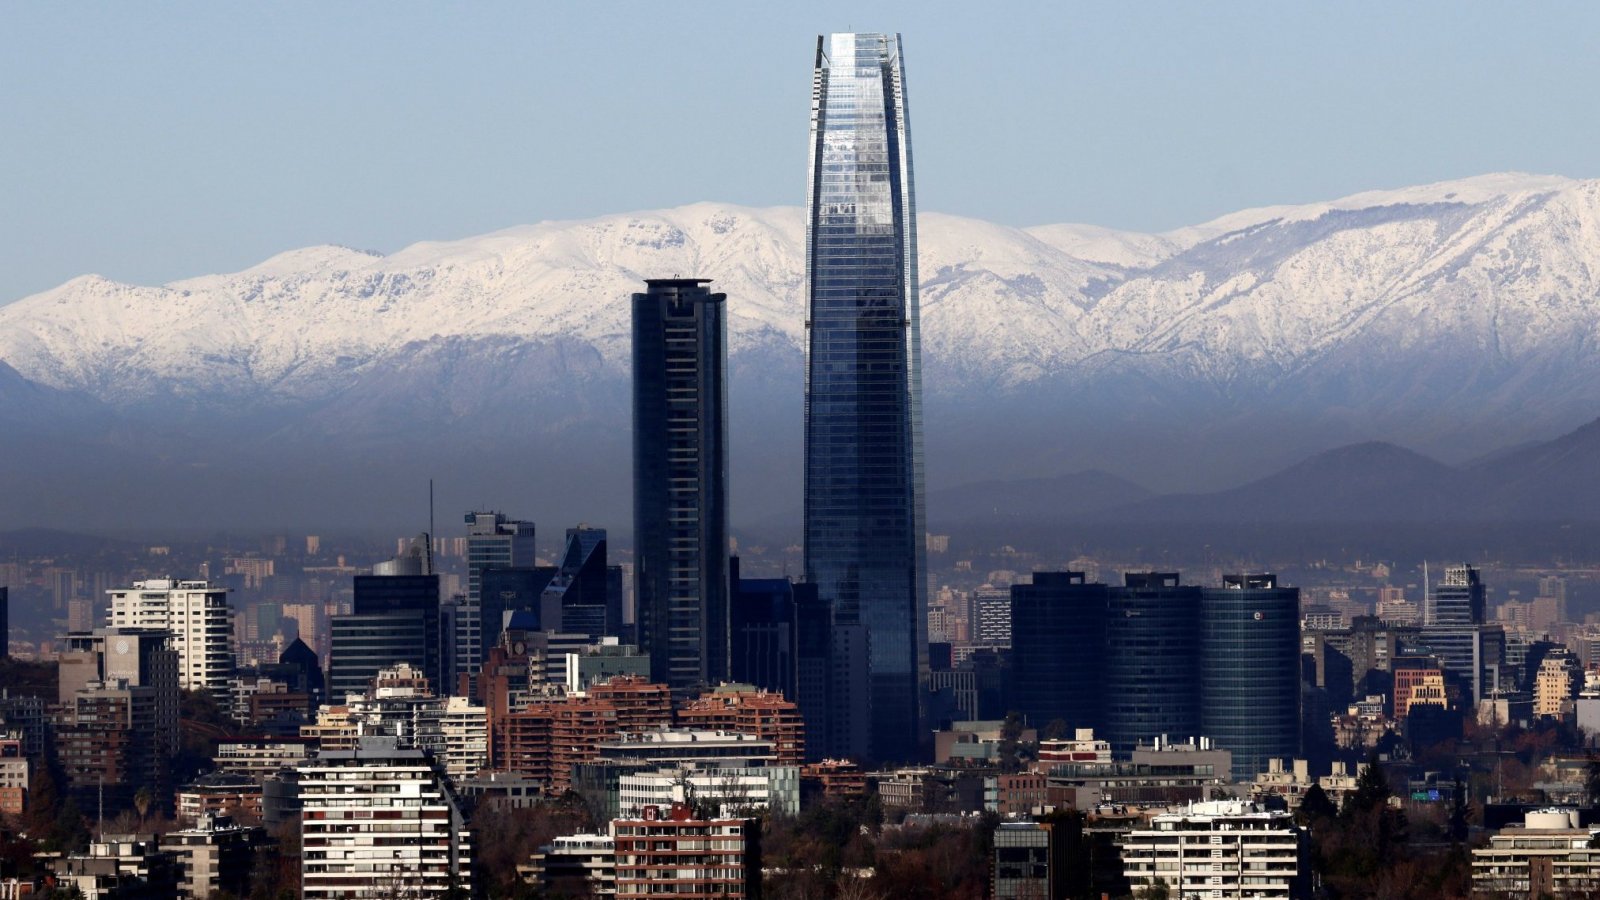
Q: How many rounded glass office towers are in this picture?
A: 3